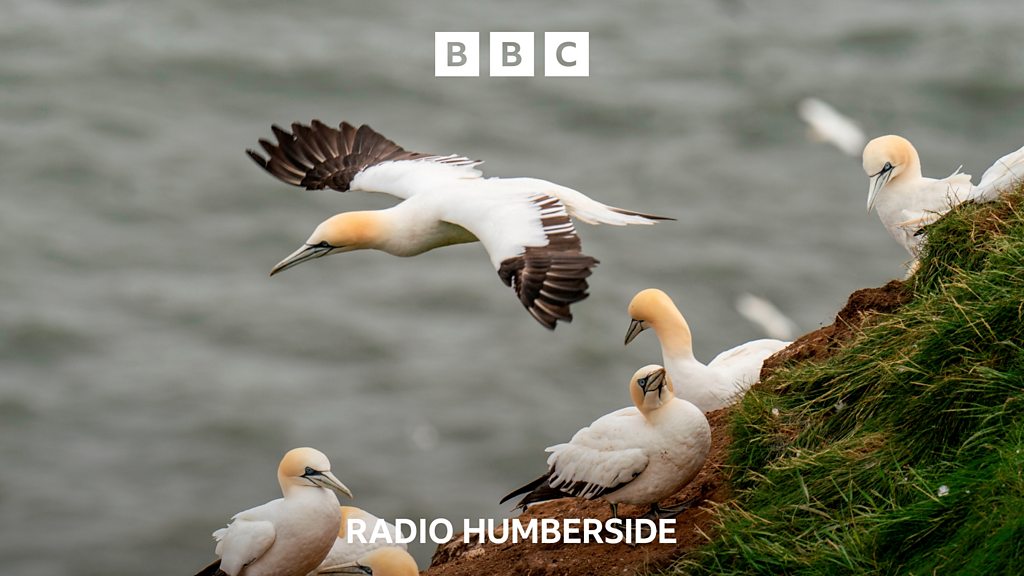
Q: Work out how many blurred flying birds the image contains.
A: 2